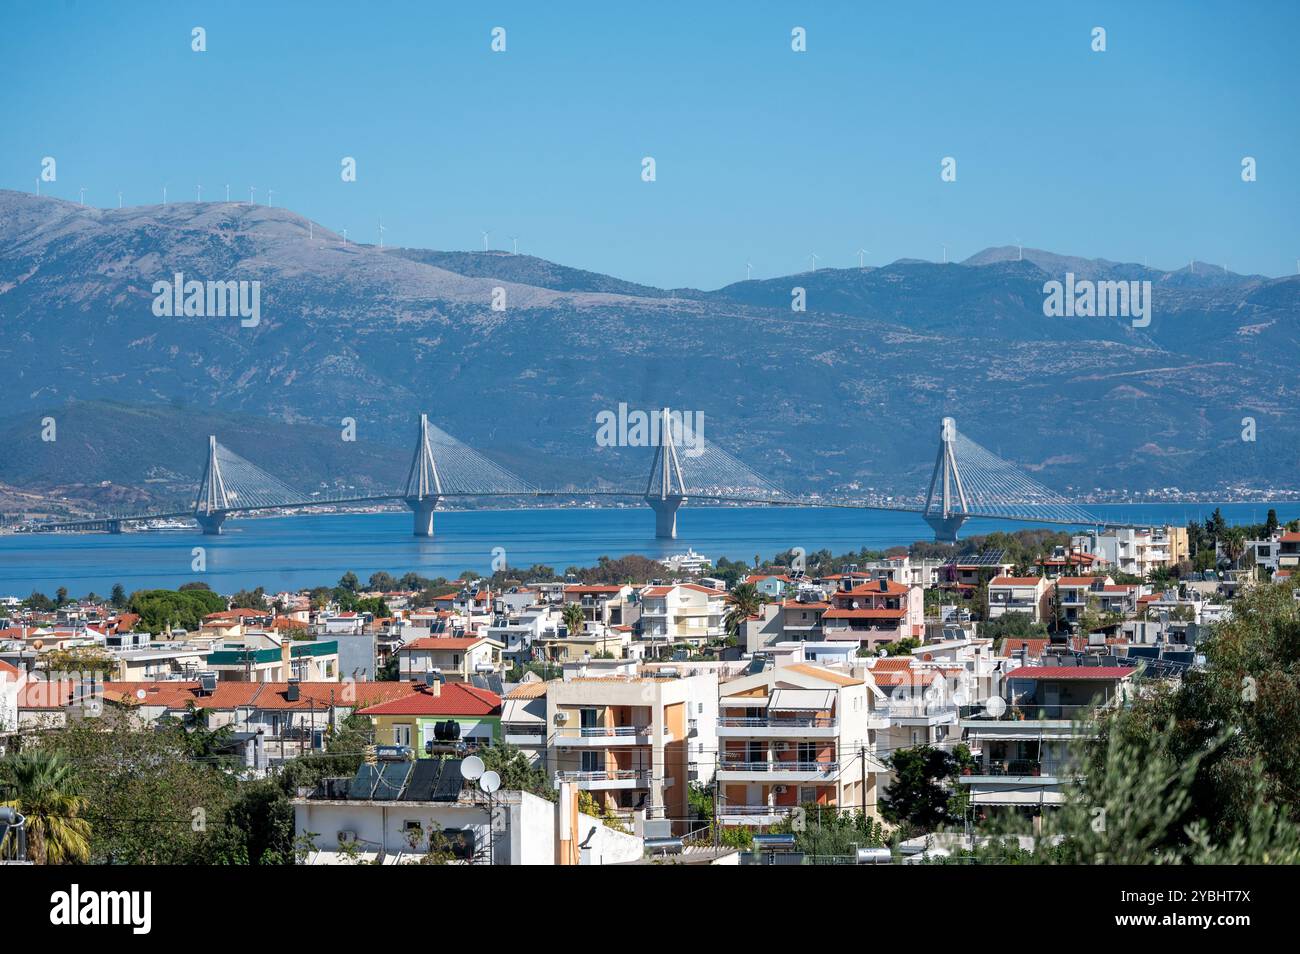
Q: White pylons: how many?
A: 4